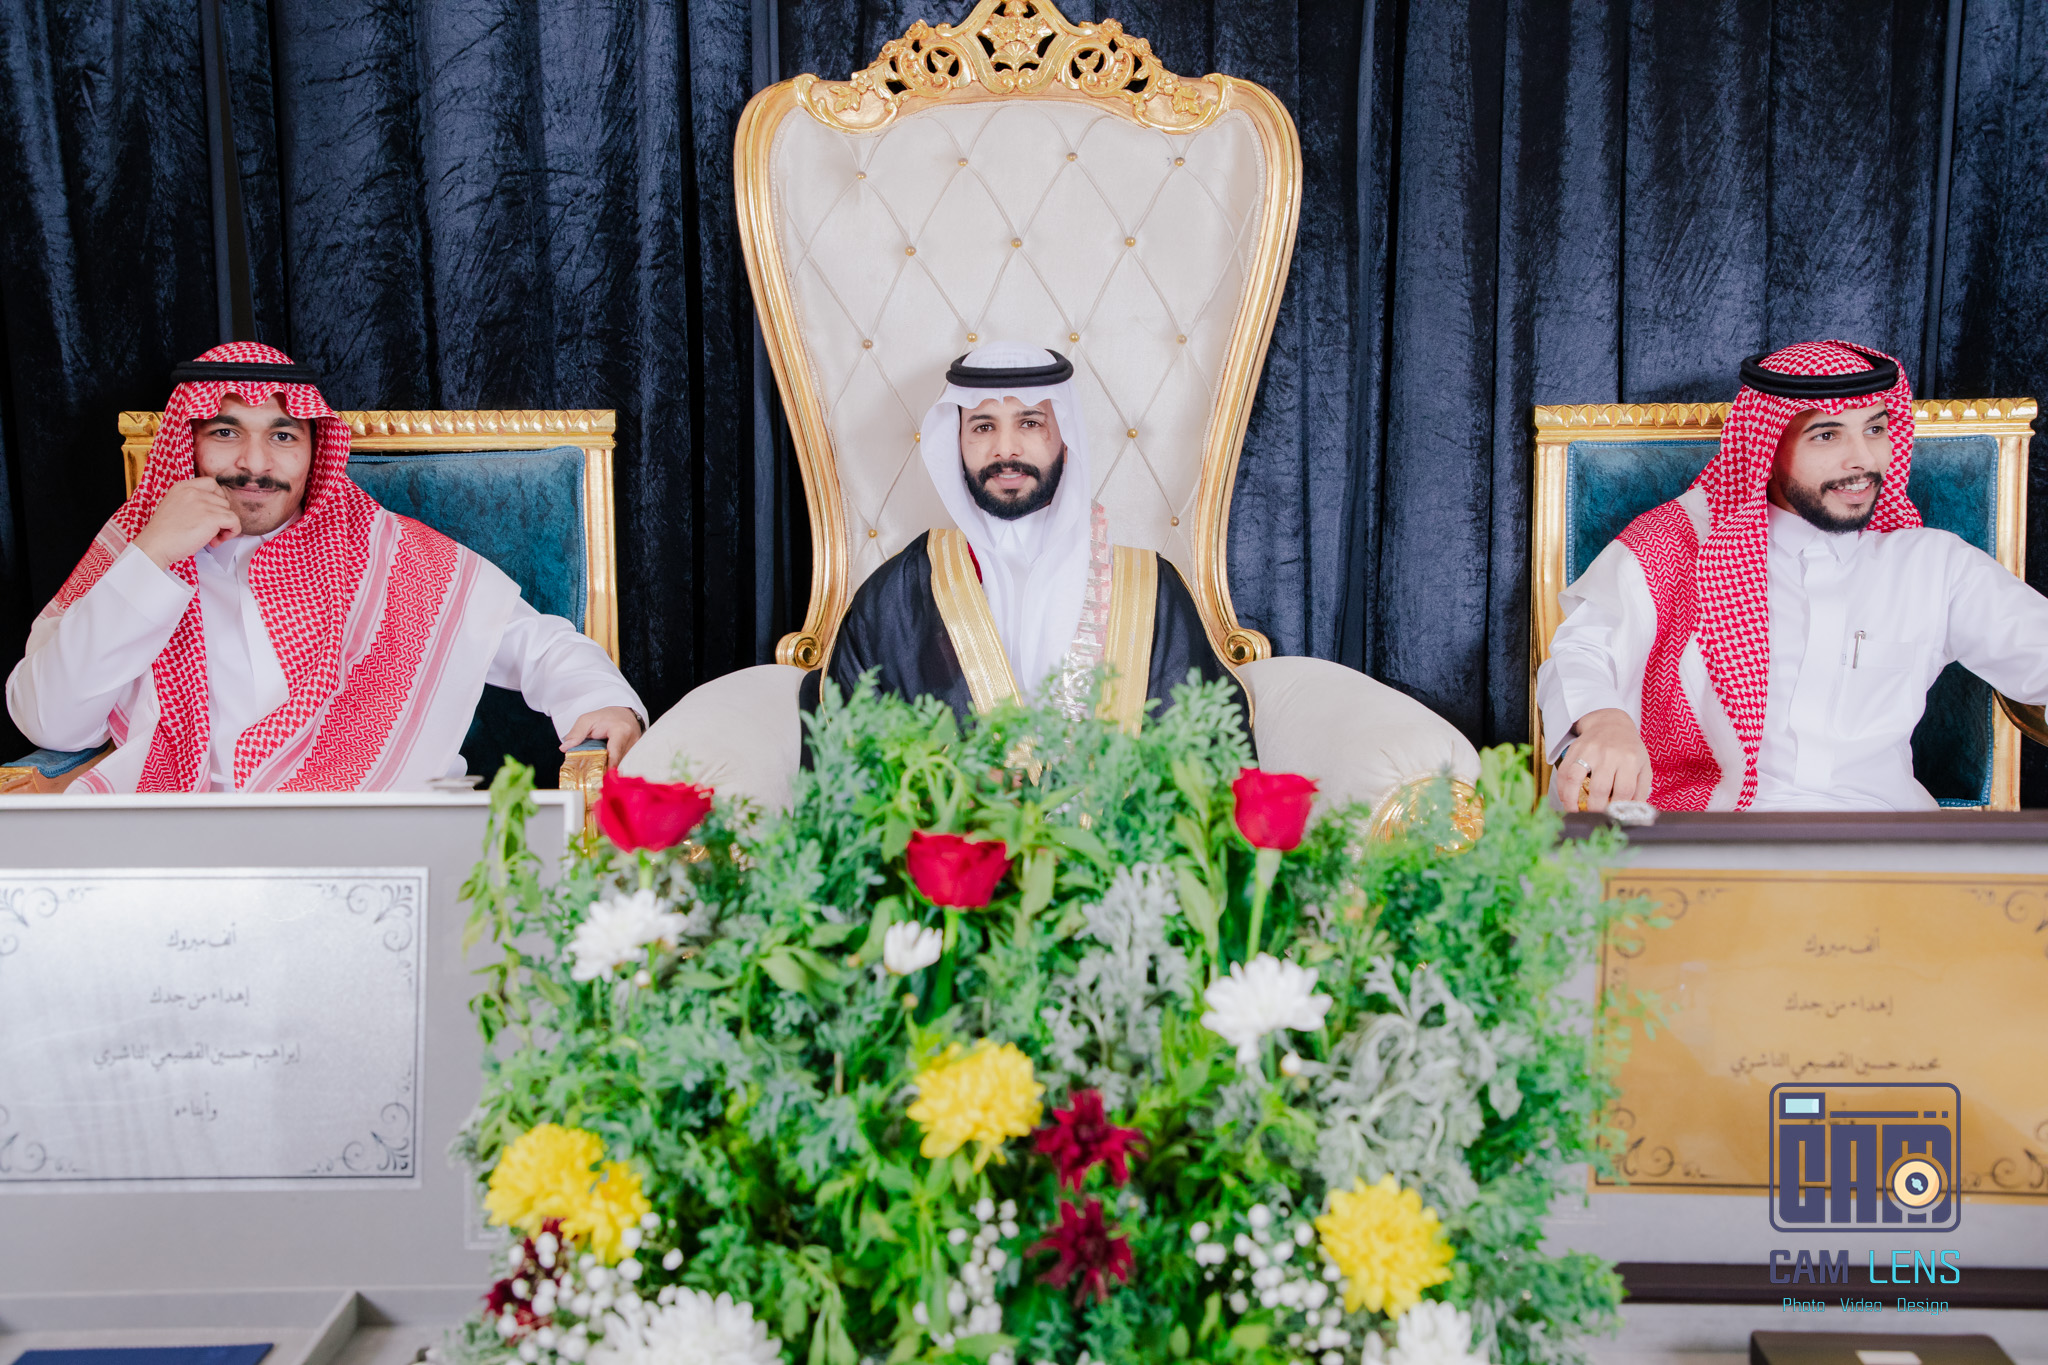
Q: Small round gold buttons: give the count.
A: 15